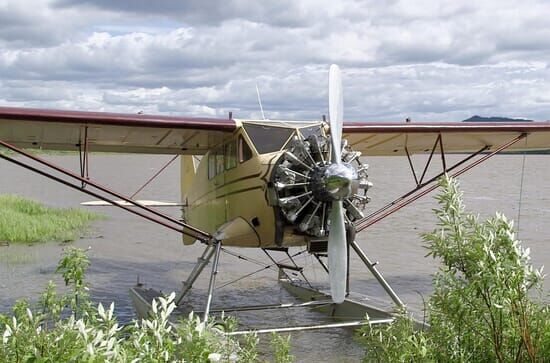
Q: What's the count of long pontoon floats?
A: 2